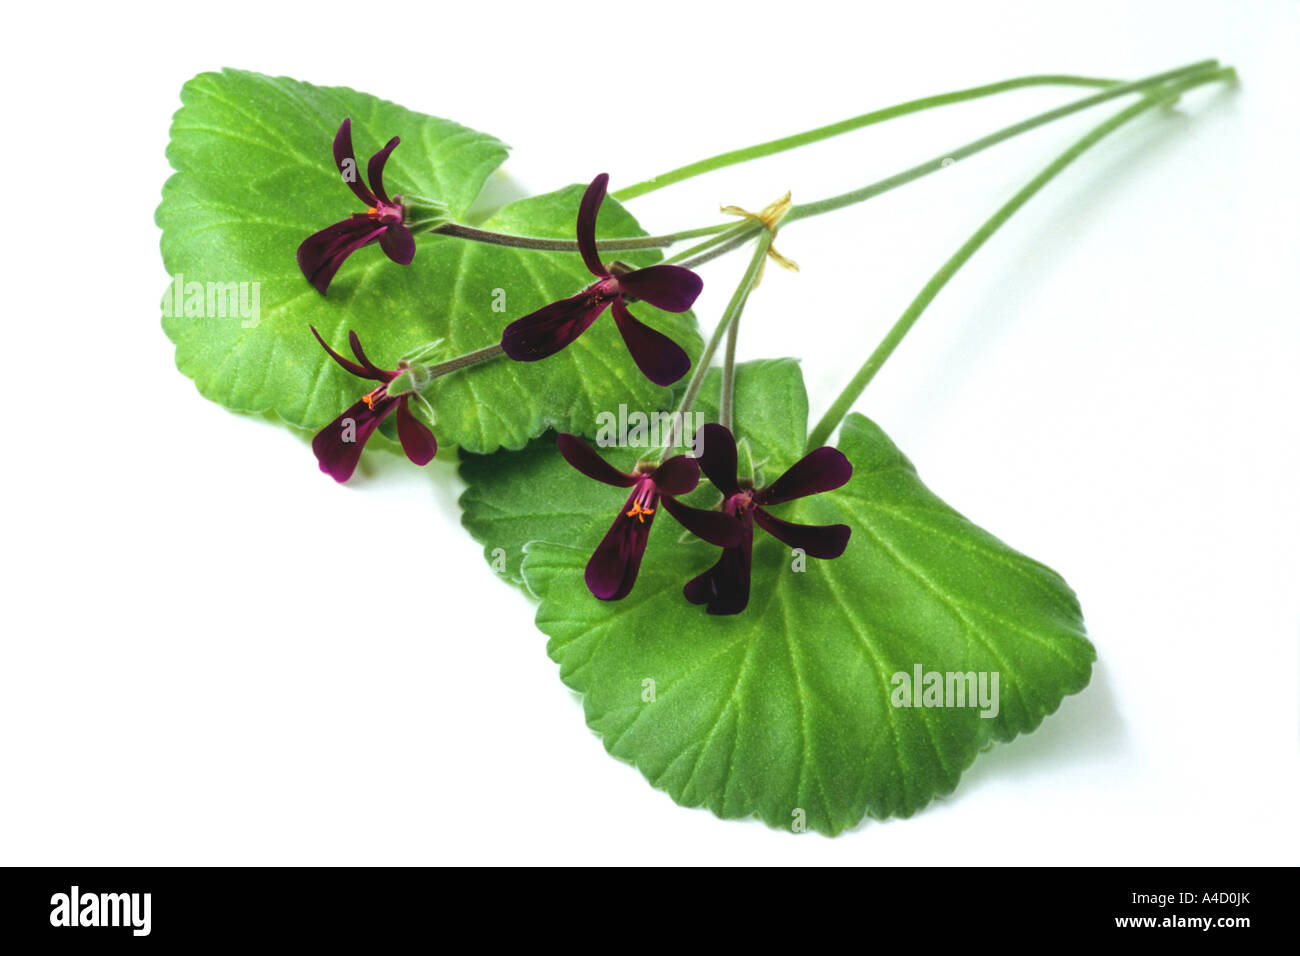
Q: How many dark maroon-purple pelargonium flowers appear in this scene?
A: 5